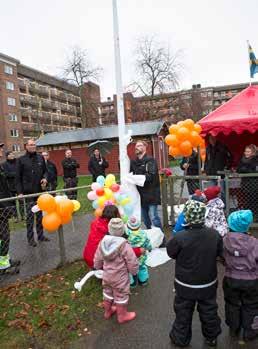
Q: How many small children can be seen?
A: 6